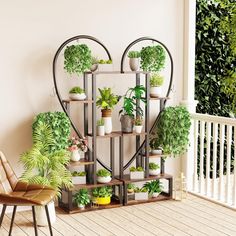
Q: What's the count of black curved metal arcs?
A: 2